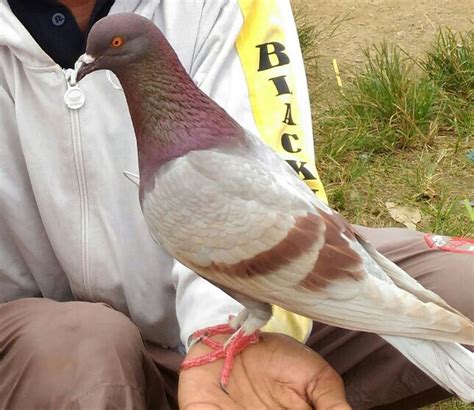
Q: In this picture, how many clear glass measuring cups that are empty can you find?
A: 0